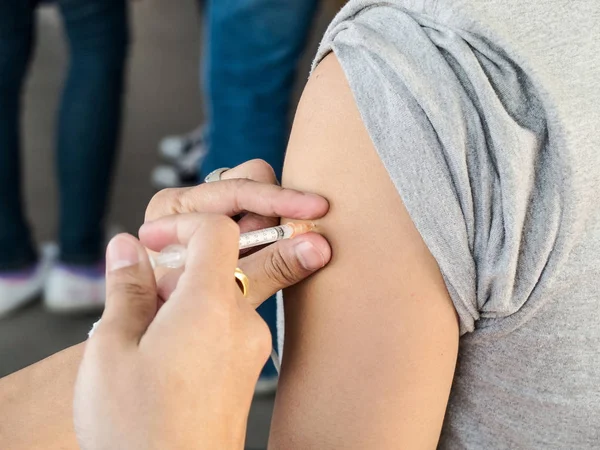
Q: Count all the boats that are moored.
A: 0